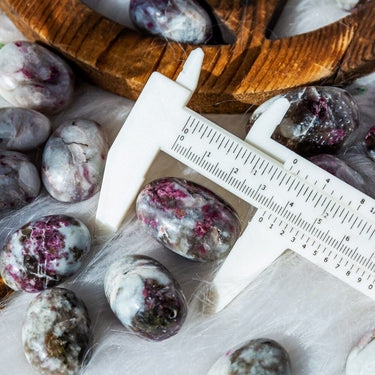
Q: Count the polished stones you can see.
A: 15